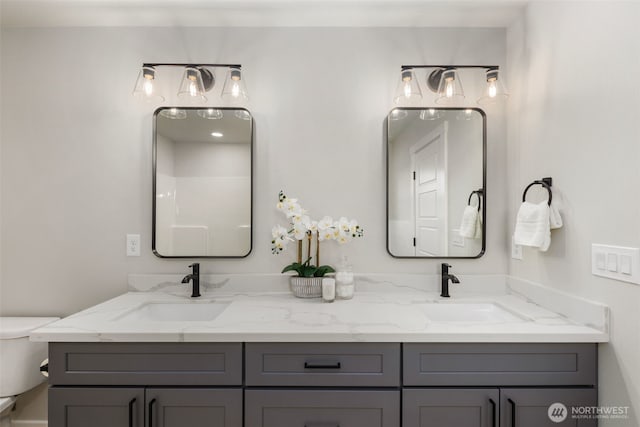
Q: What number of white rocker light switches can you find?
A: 3